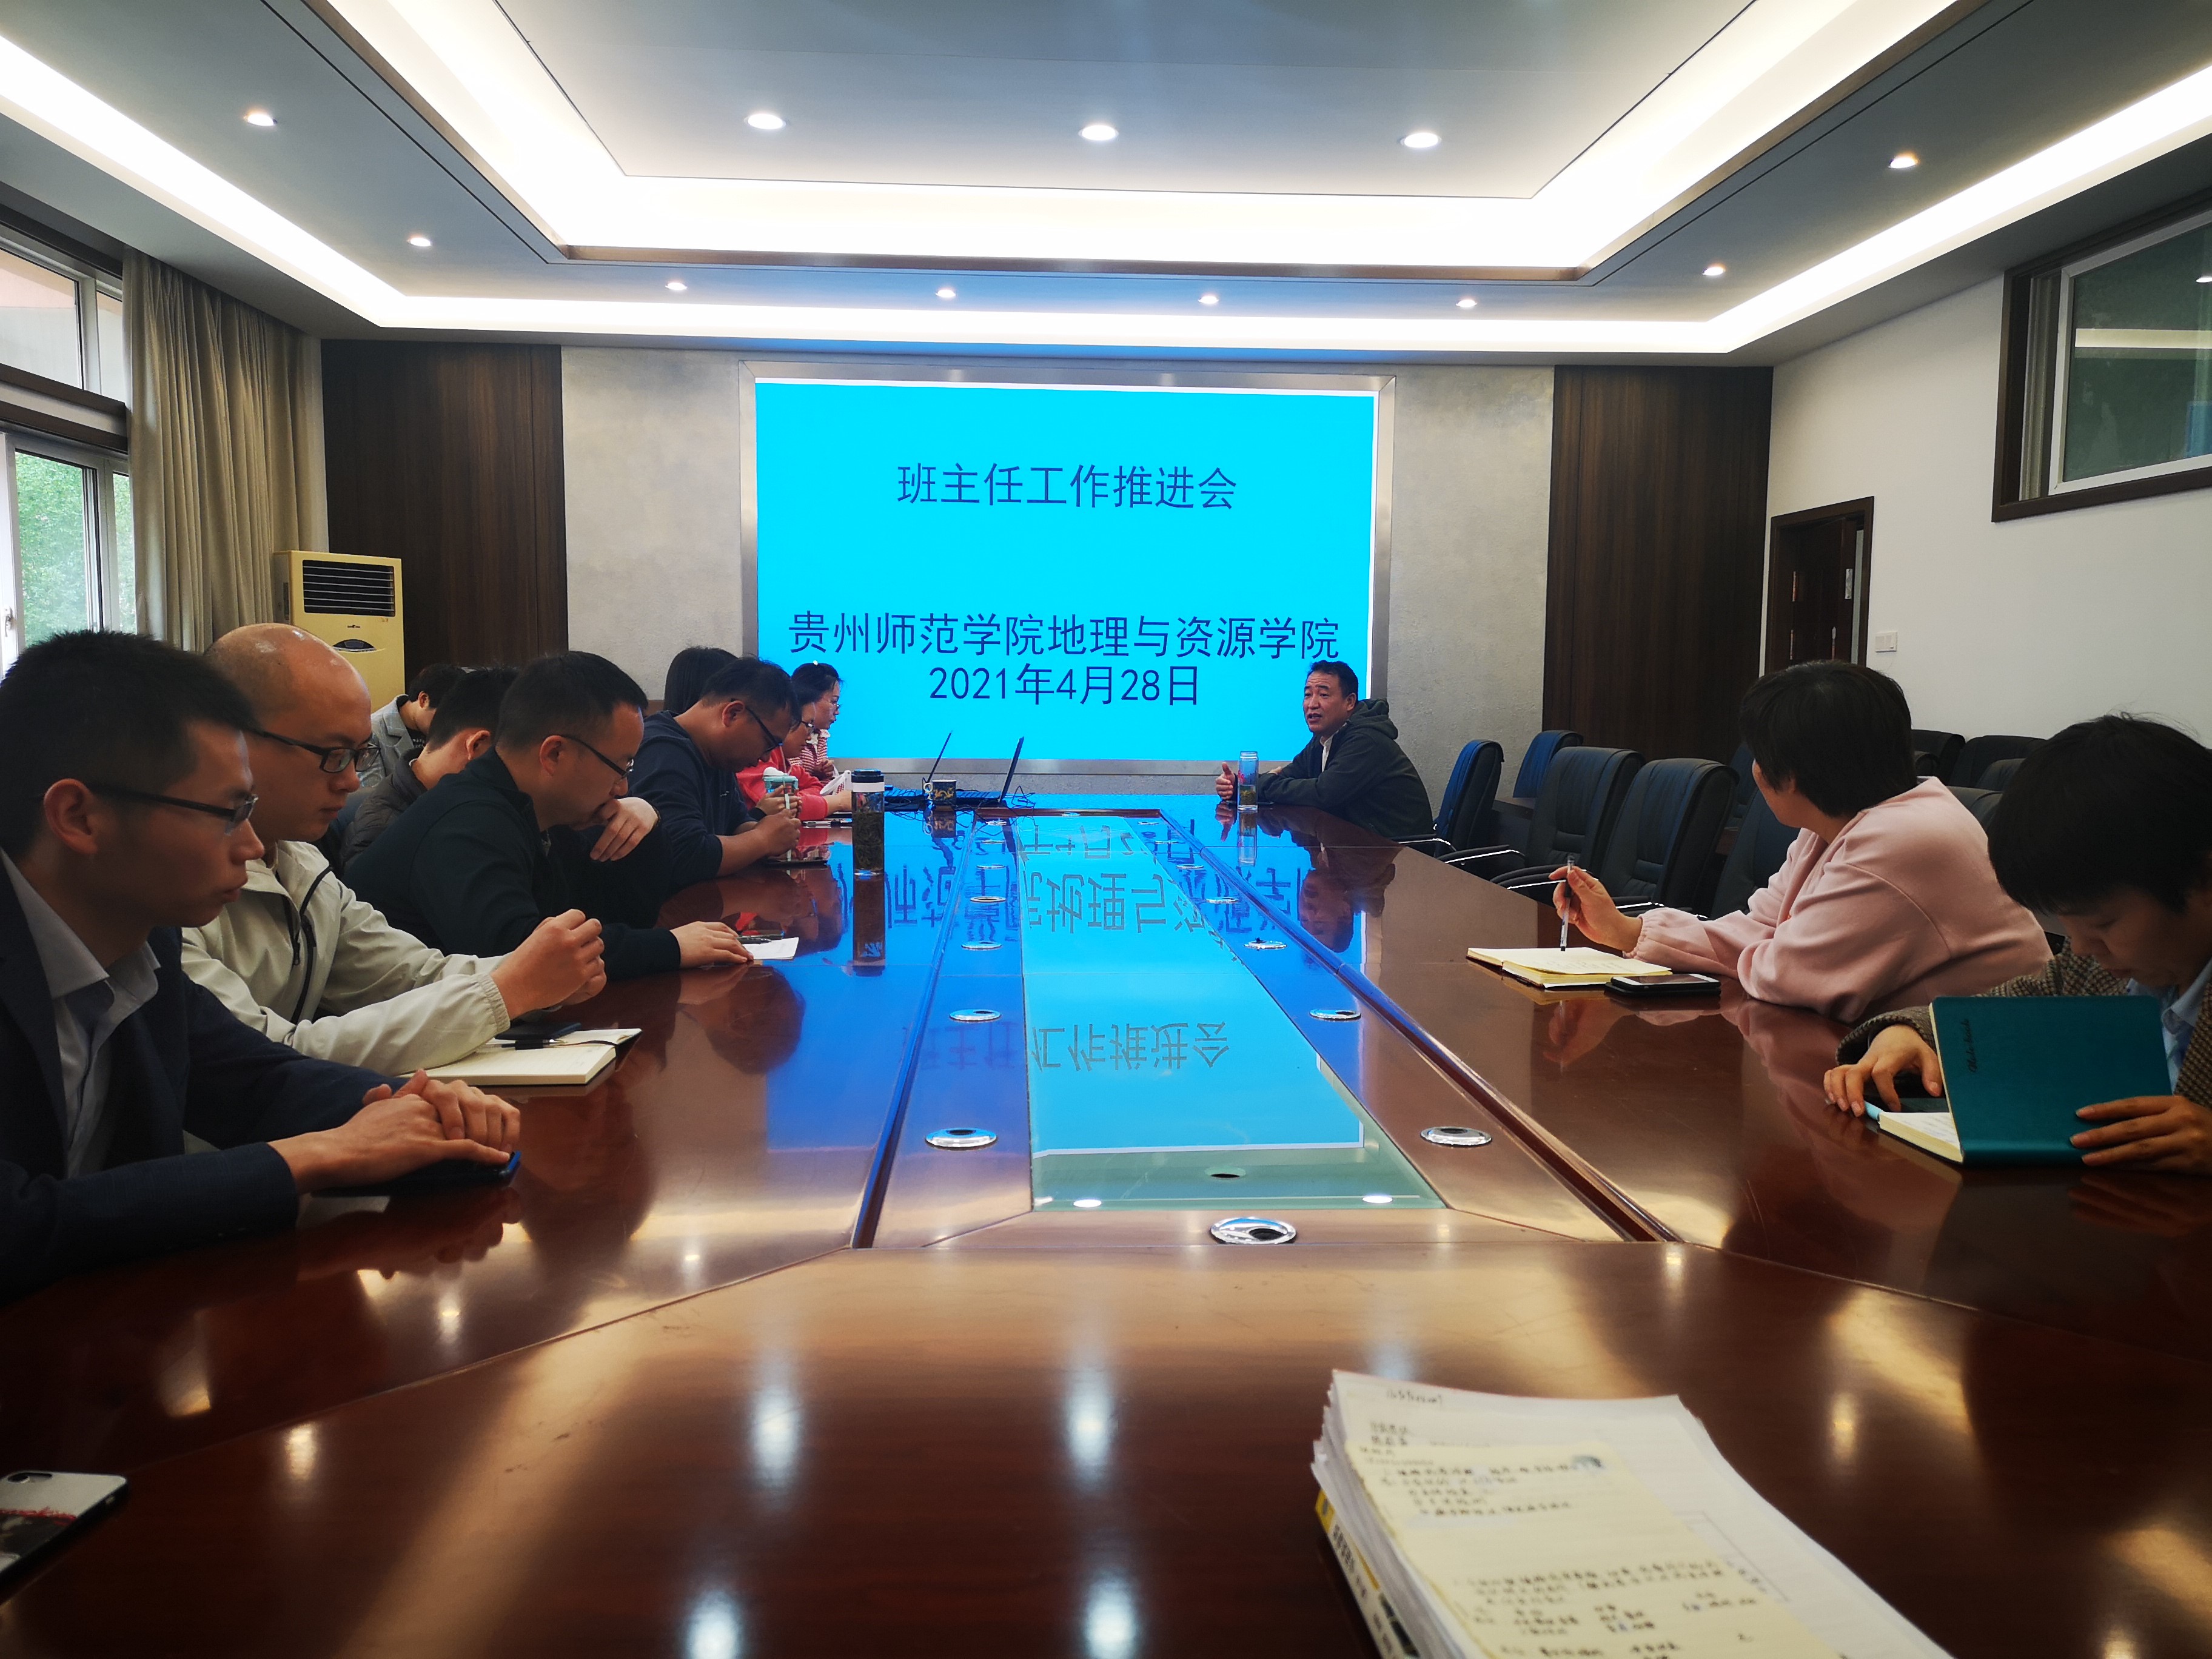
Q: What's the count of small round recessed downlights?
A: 11